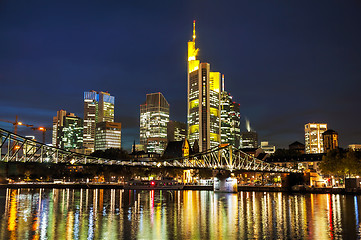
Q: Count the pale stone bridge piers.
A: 1